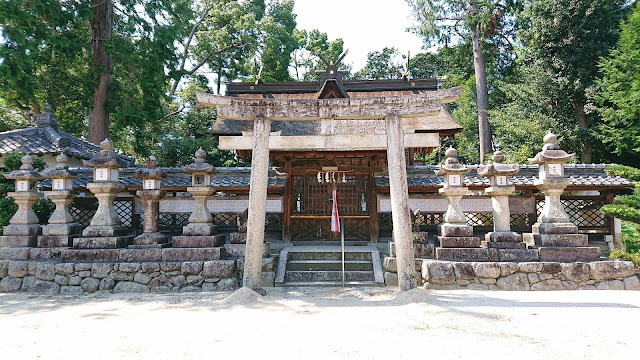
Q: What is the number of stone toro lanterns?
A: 8